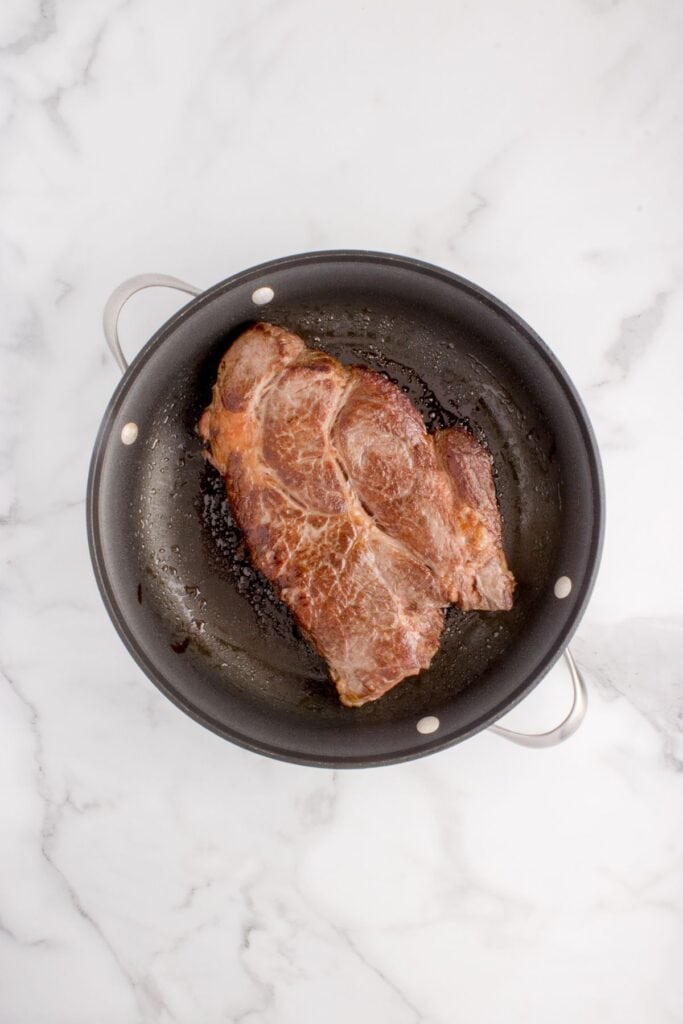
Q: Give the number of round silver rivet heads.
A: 4